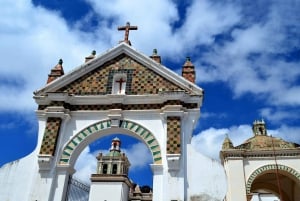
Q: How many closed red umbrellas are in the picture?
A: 0